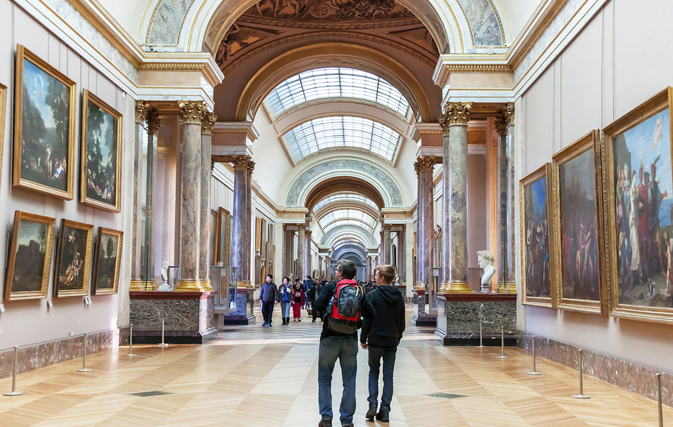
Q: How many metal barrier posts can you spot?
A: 9